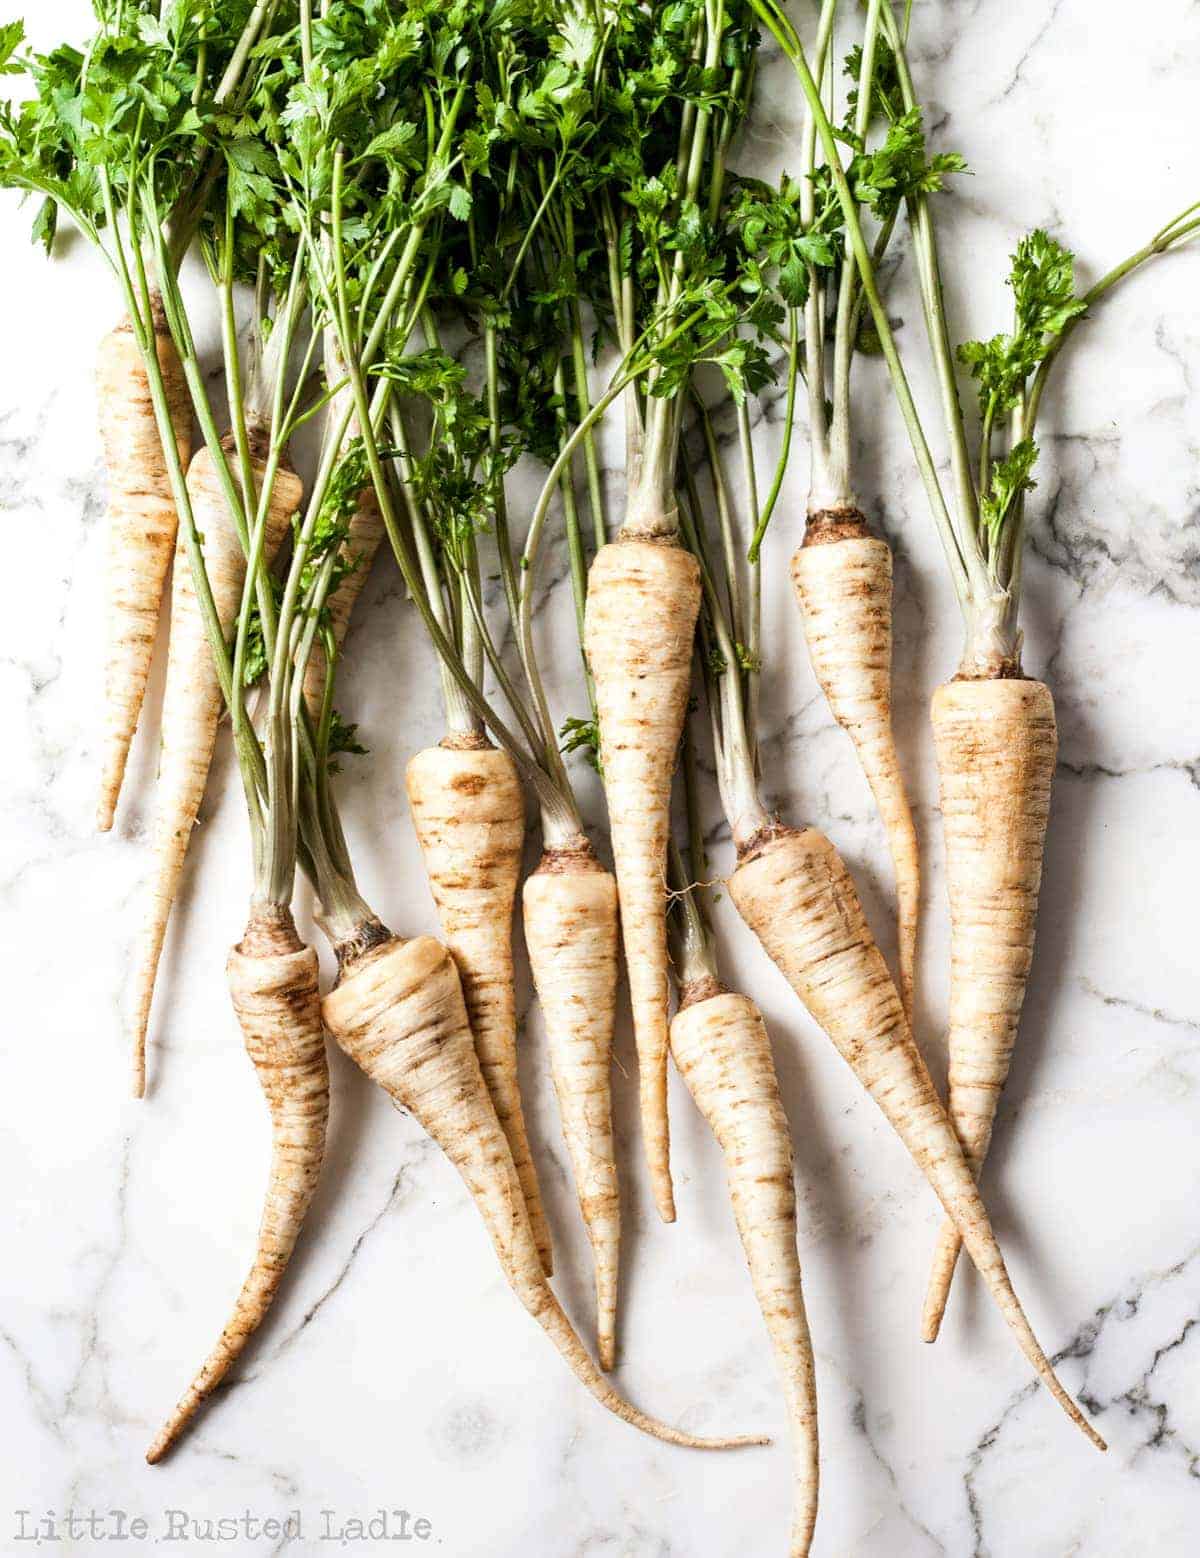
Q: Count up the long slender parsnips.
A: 12